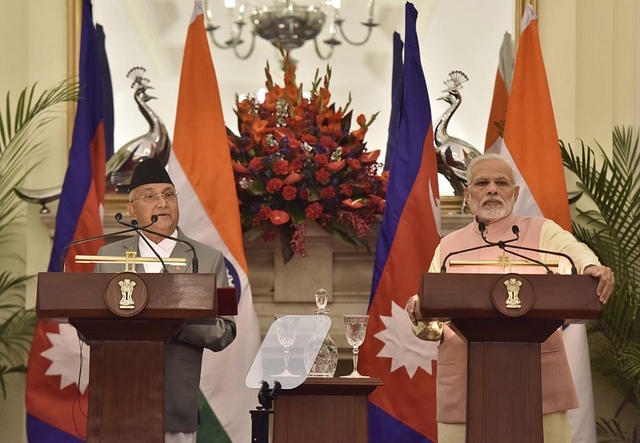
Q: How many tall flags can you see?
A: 4